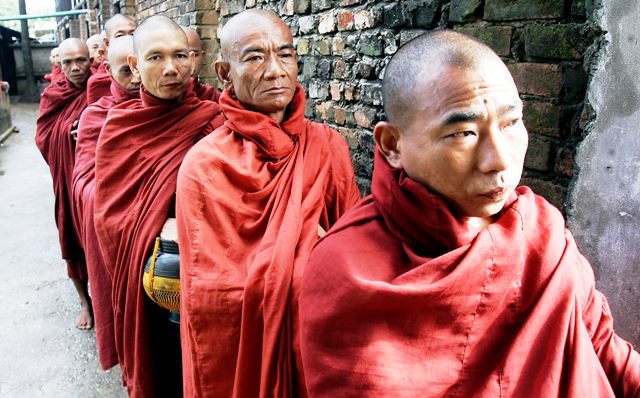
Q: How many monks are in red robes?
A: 9